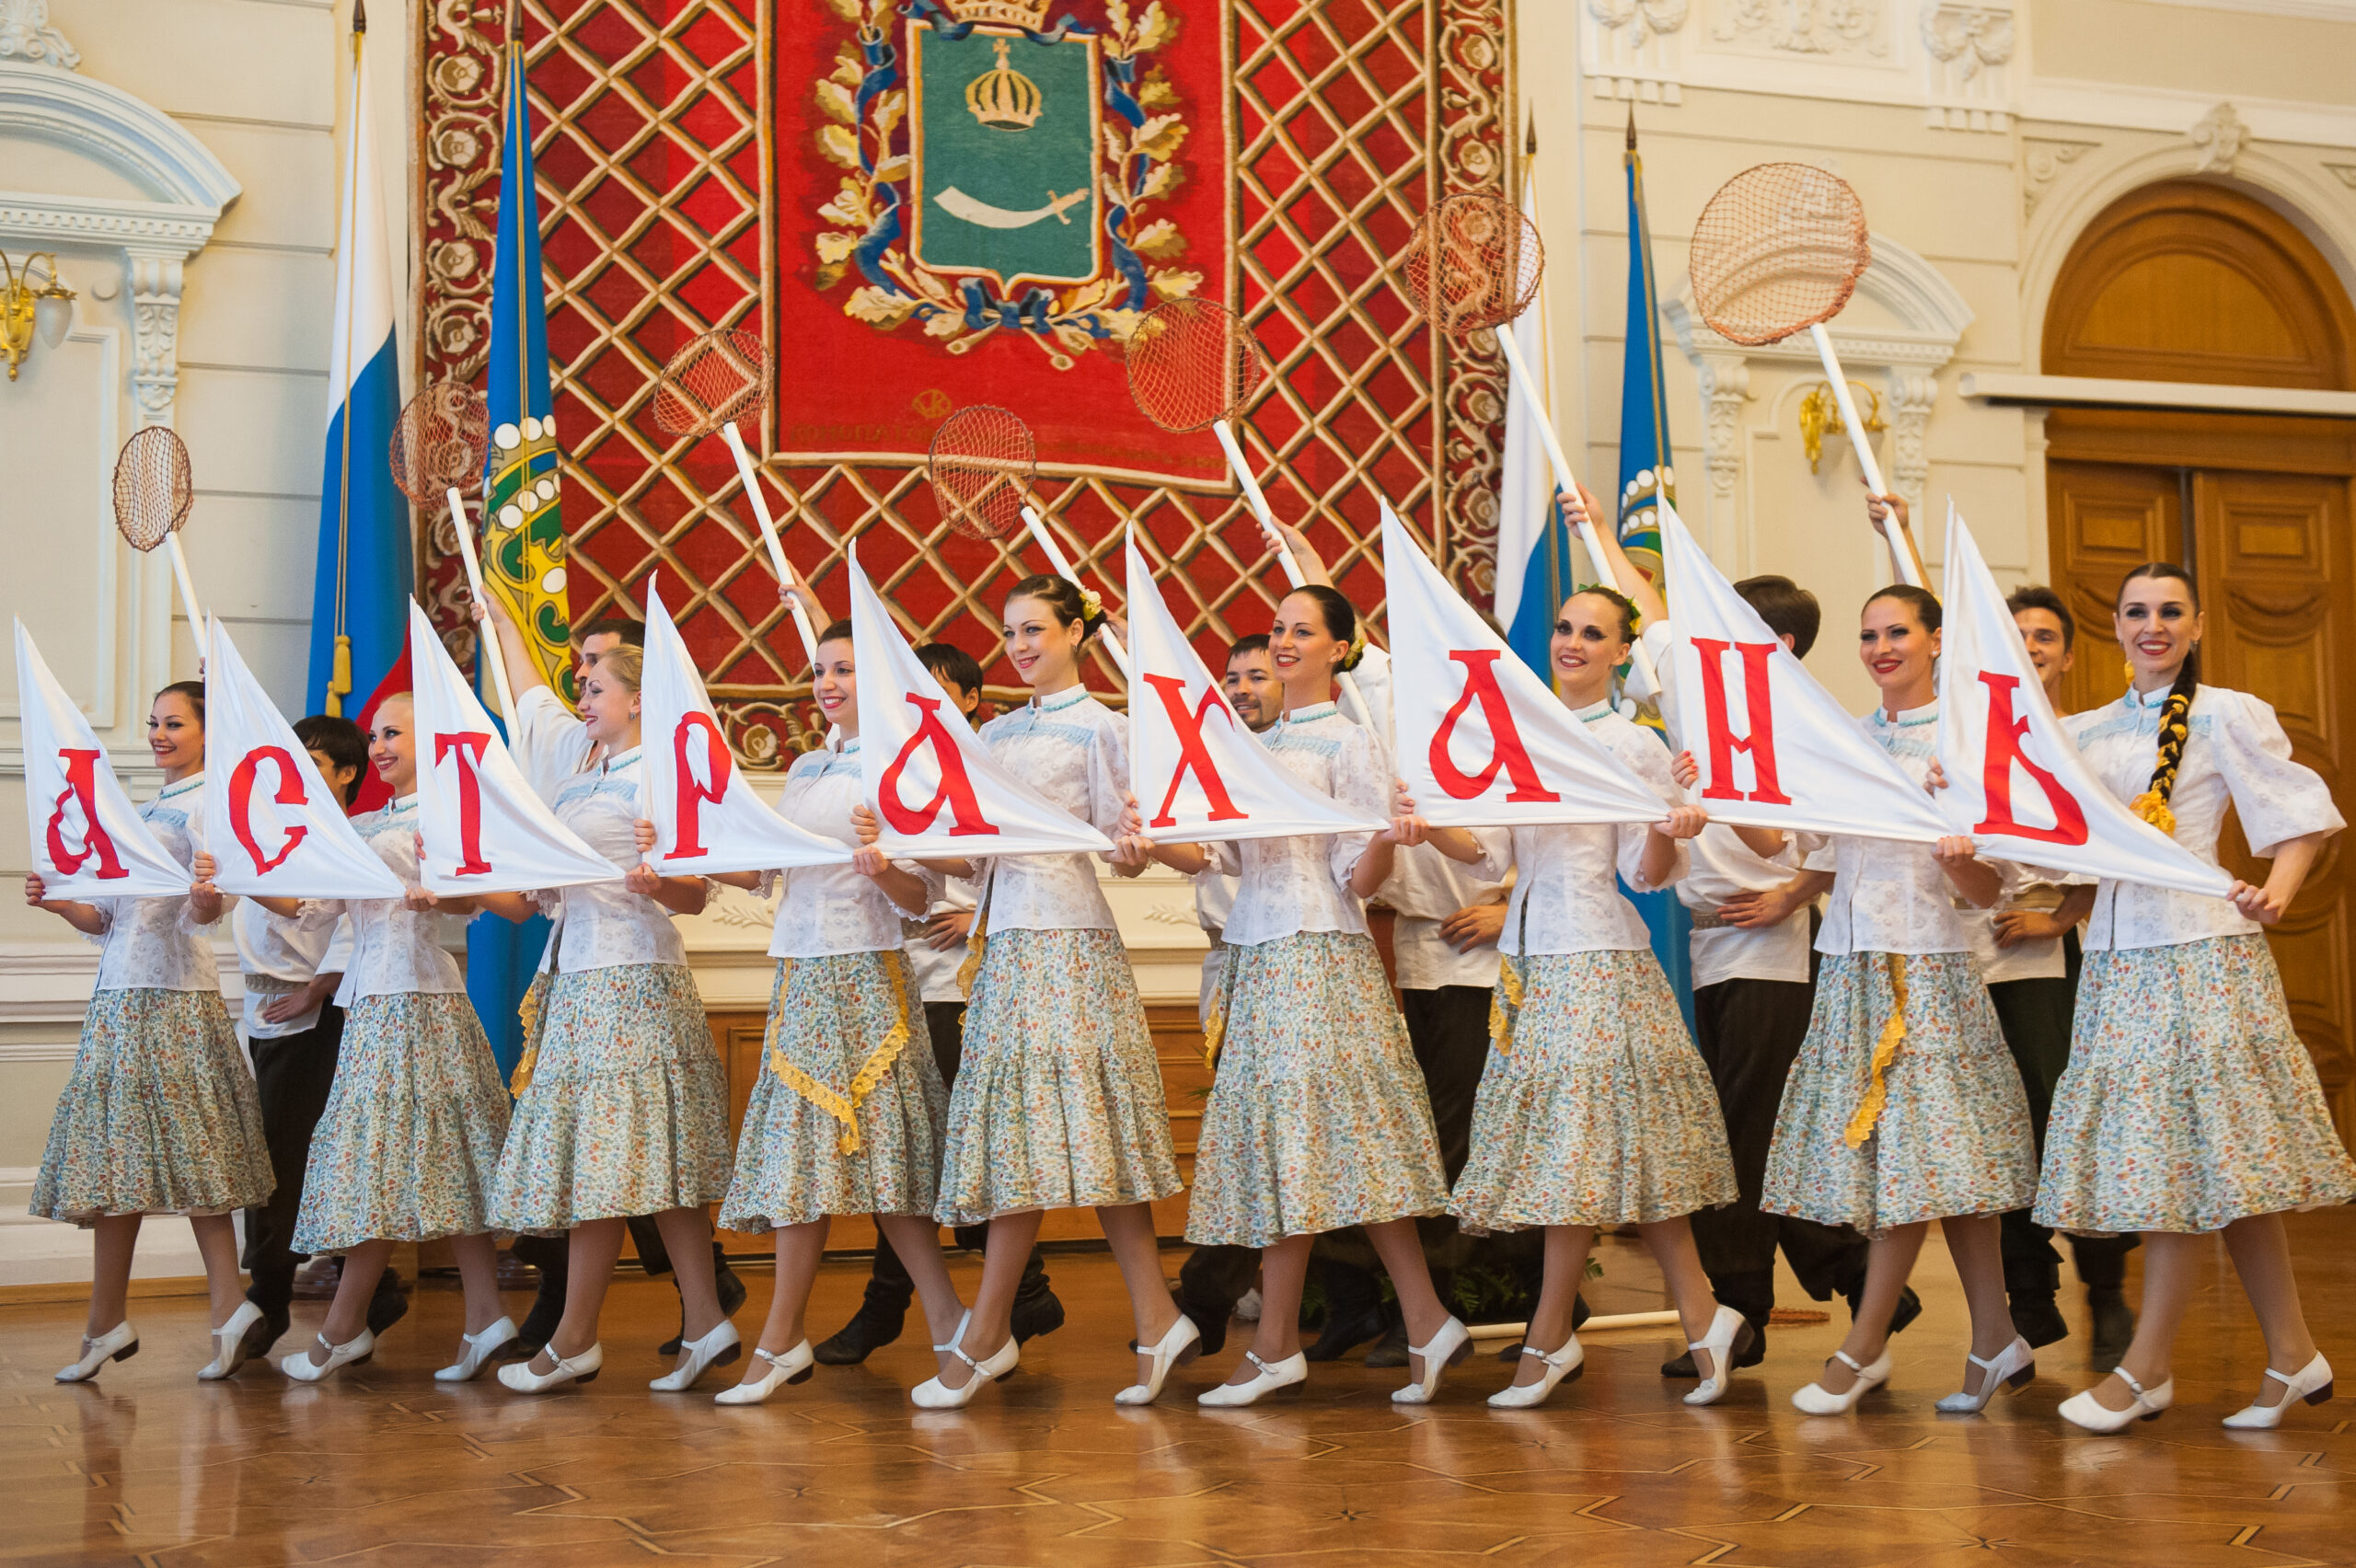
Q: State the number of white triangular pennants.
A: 9